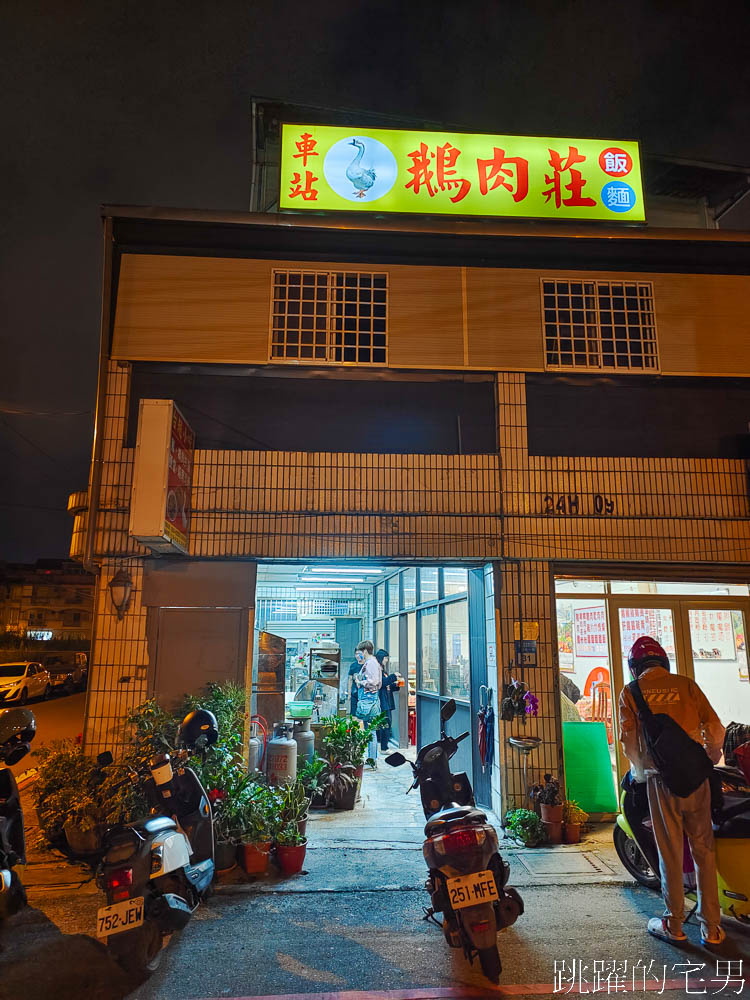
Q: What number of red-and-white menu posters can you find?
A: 3